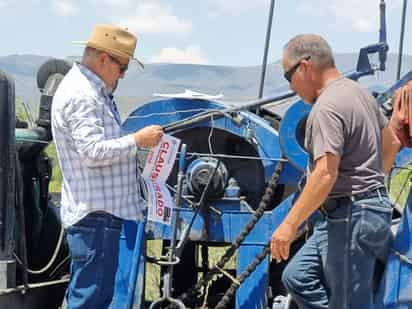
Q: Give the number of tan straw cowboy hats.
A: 1